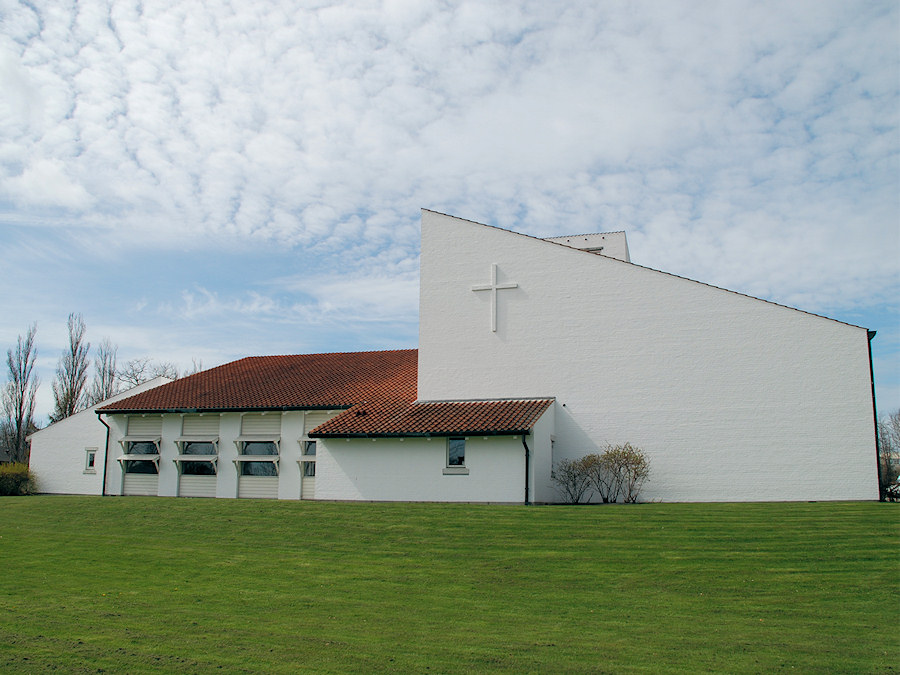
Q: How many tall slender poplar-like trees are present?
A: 3